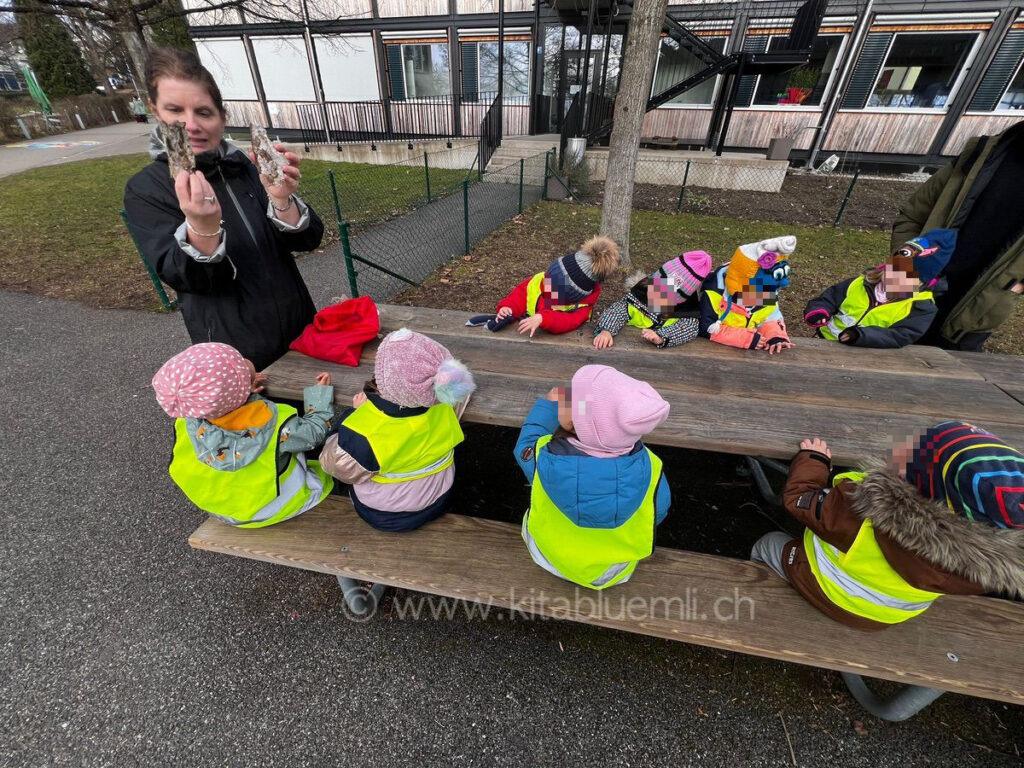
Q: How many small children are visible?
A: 8